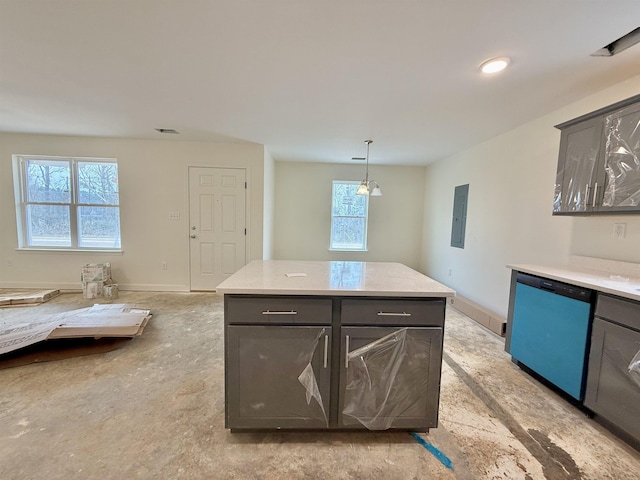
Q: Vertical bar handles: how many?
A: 4